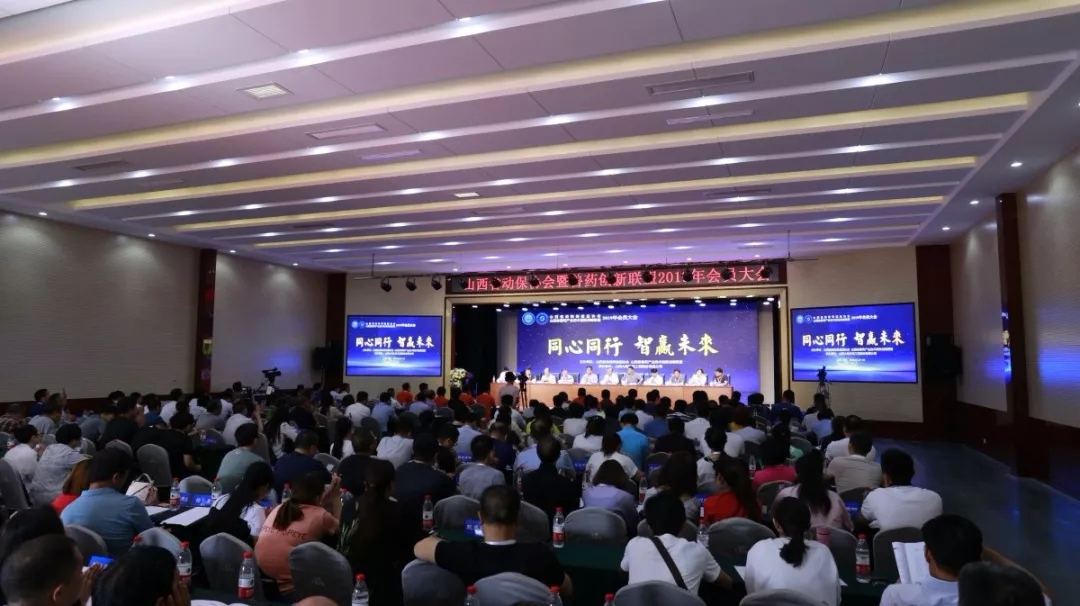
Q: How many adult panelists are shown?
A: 11